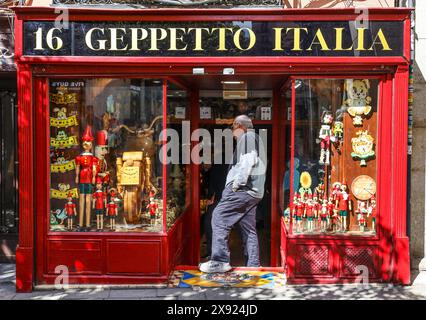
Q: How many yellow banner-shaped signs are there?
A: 5